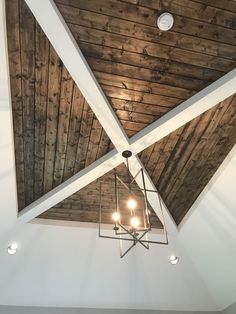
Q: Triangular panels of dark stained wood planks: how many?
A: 4